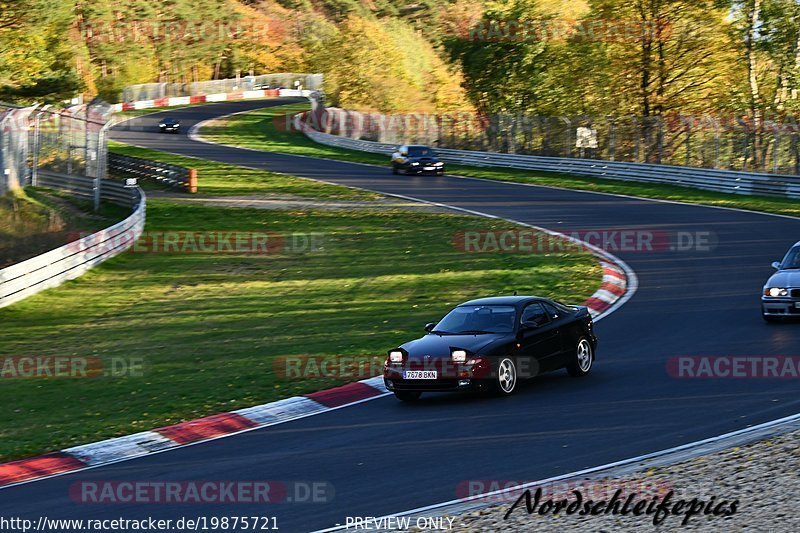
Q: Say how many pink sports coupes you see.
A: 0